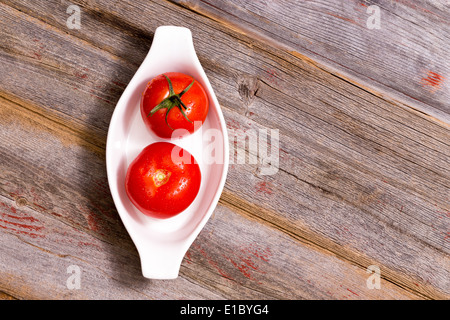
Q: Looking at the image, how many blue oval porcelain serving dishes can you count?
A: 0